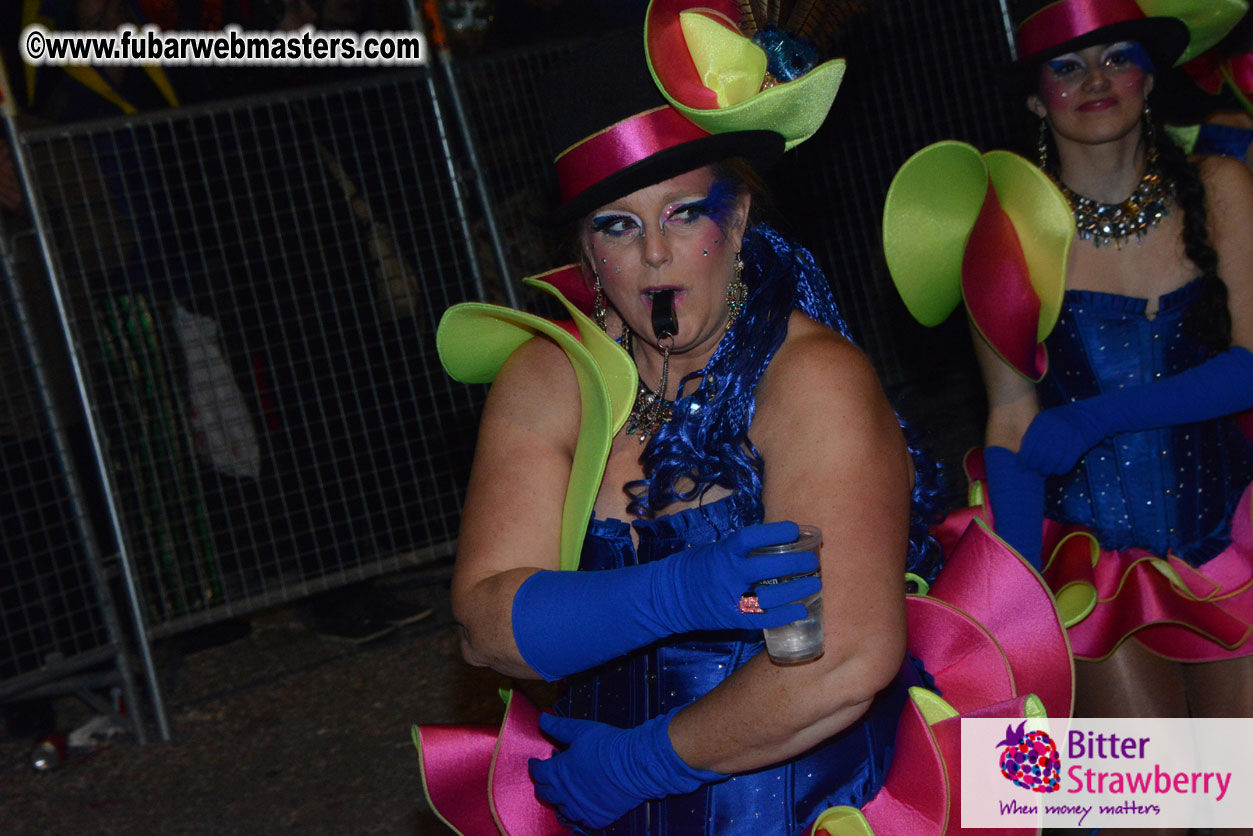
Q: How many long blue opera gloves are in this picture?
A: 4